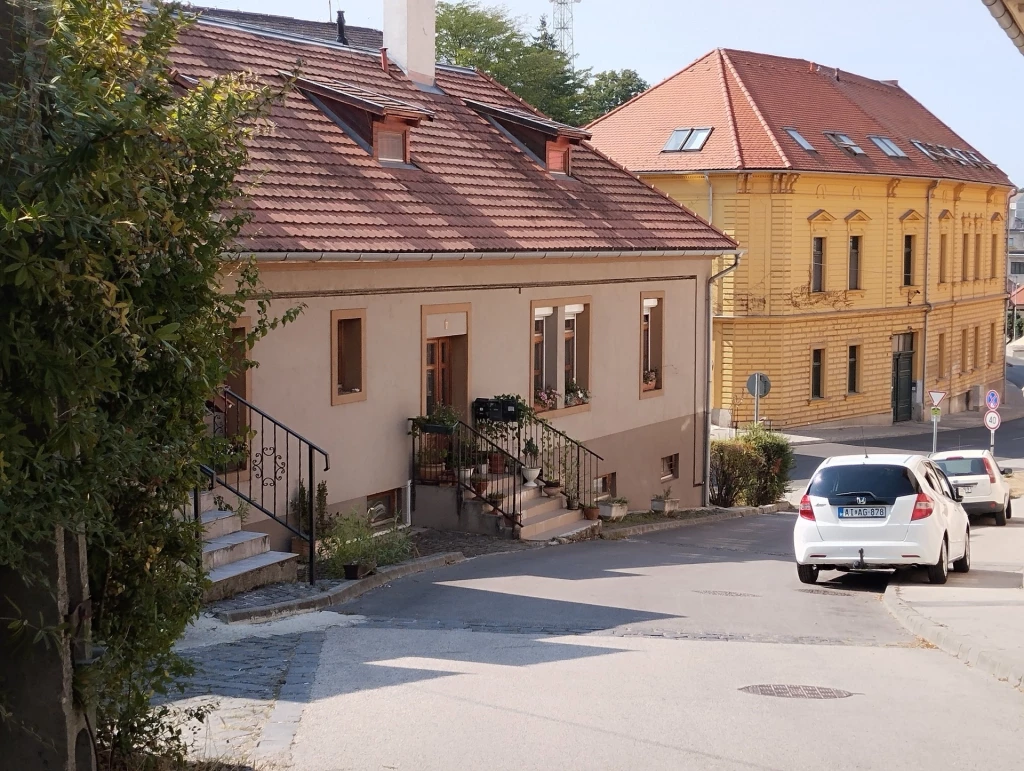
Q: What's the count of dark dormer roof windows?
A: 2